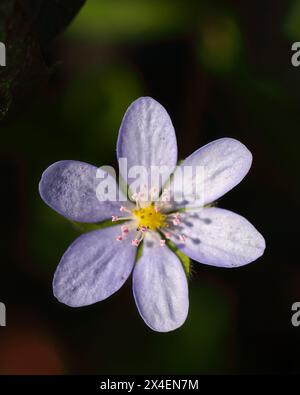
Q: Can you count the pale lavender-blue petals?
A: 6